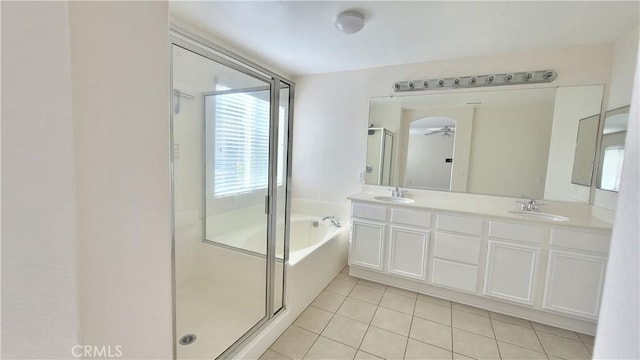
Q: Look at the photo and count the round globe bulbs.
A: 10